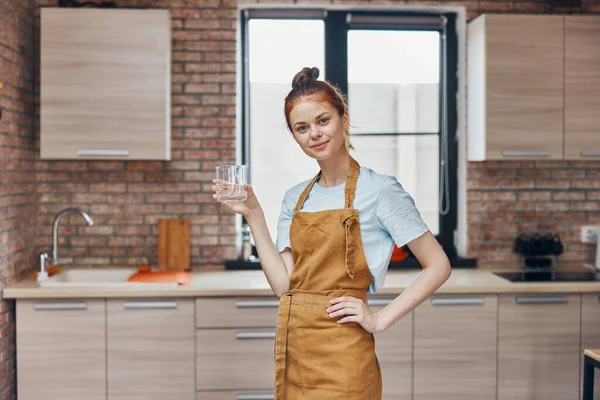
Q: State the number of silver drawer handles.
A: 11